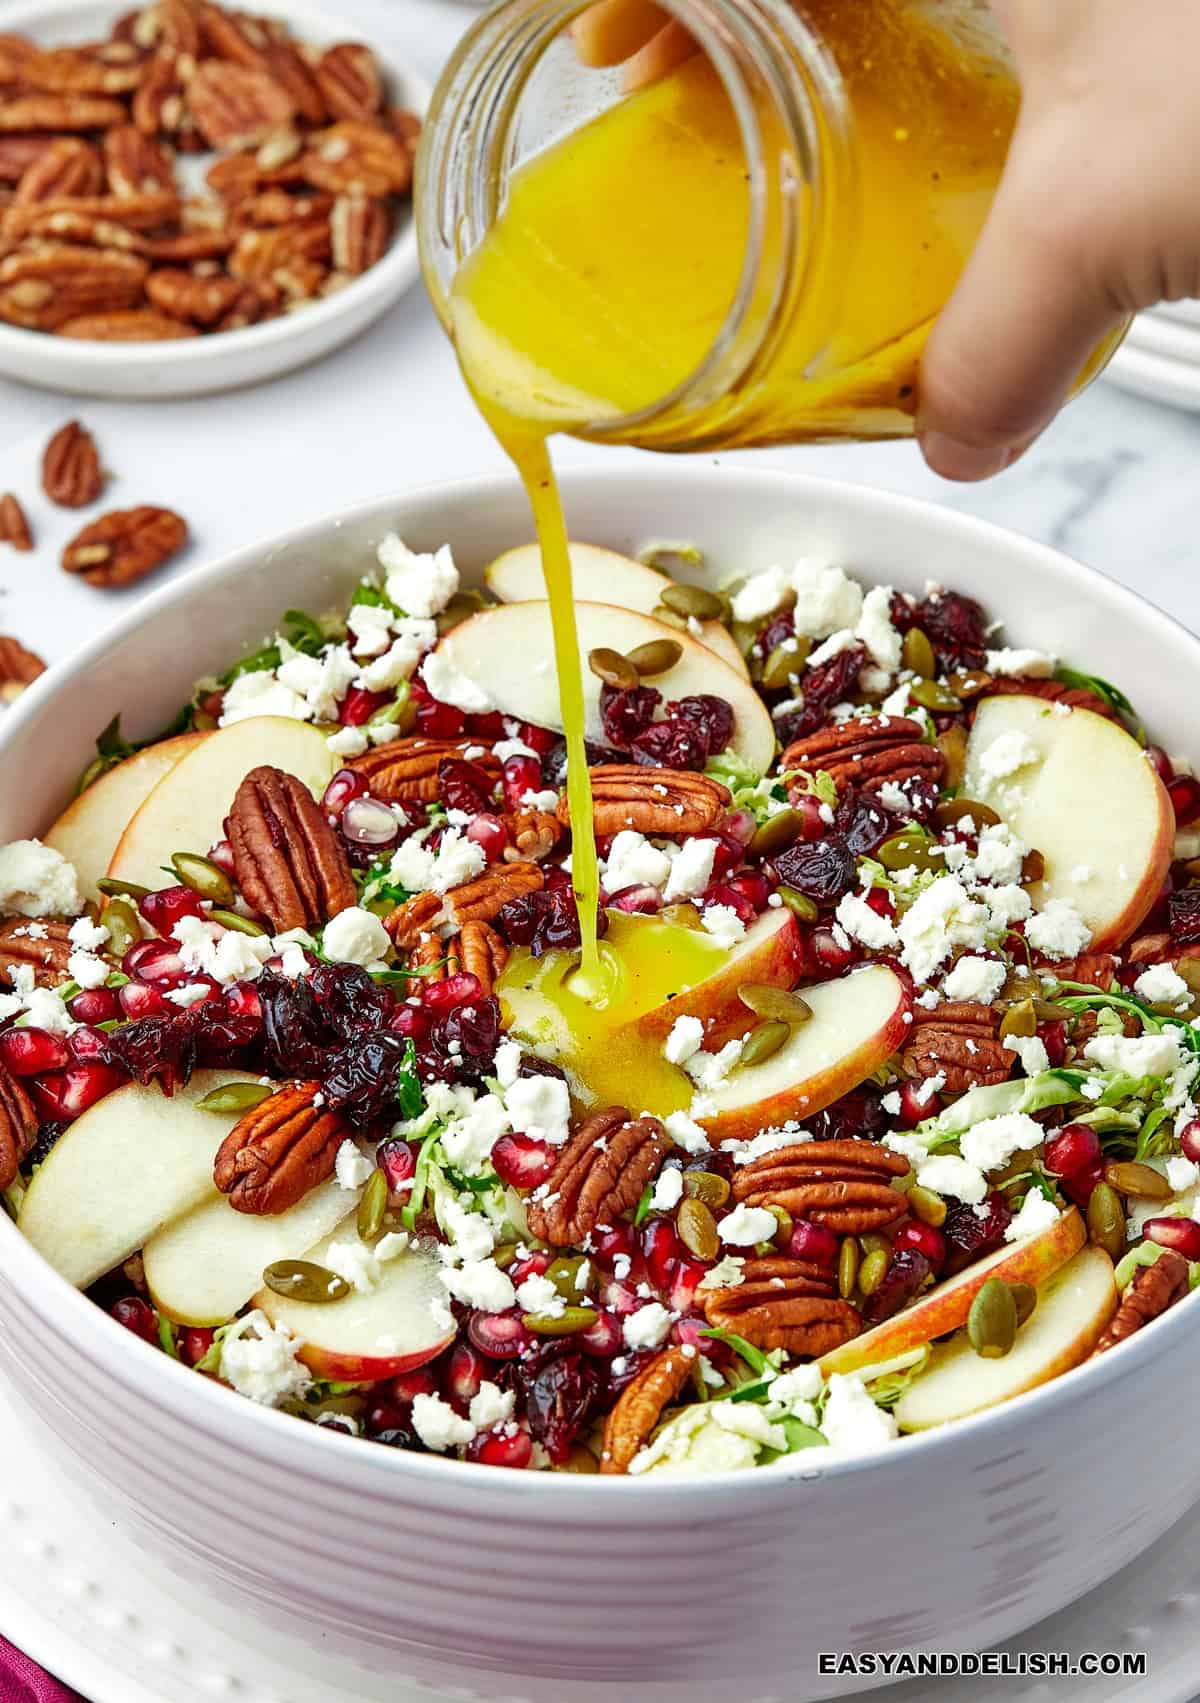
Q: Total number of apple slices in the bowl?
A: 12